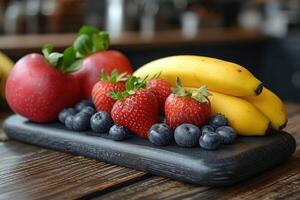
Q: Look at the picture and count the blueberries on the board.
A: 13